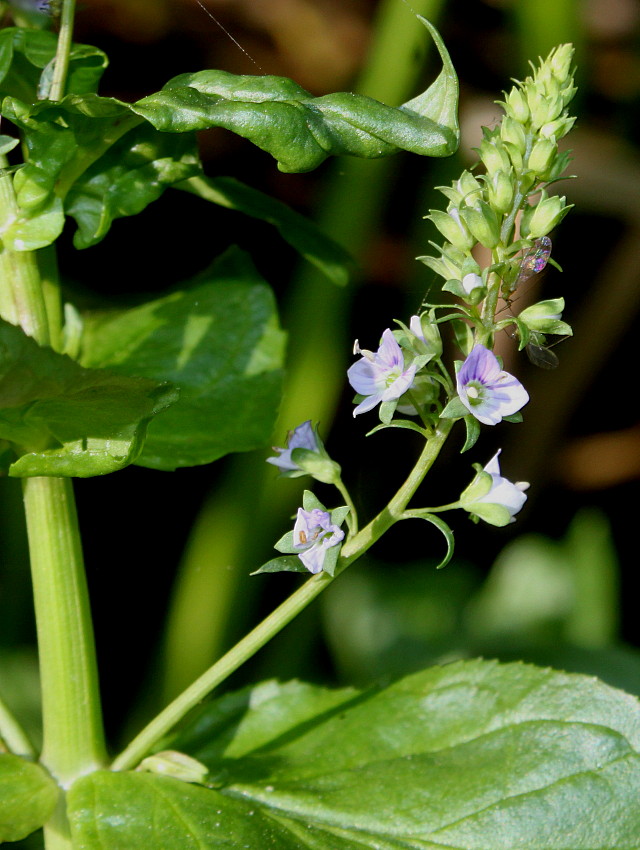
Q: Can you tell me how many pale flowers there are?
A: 5